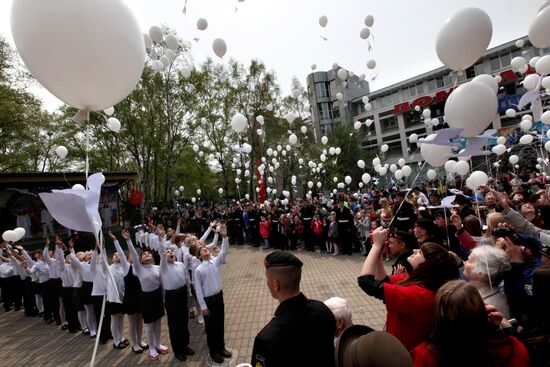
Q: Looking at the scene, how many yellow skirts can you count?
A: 0